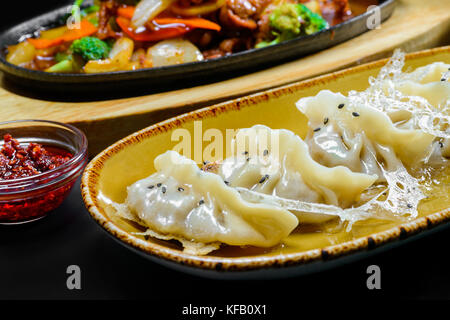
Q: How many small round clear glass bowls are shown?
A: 1